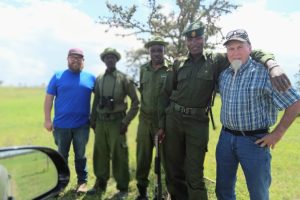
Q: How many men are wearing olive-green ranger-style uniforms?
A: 3